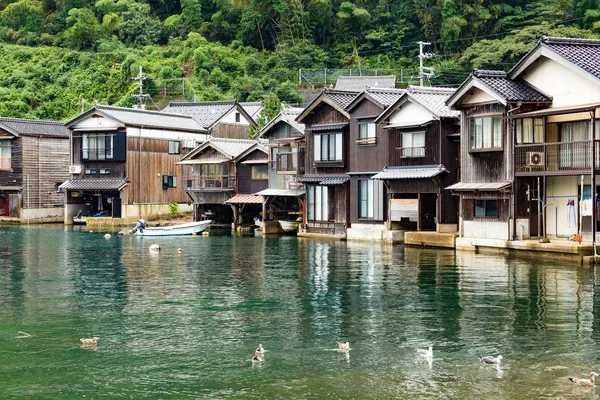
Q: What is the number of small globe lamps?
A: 0